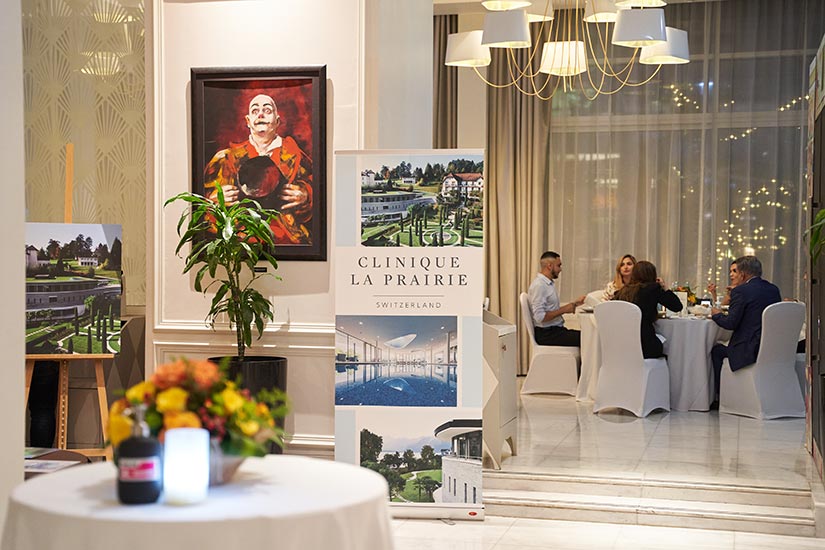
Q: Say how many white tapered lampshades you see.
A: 9